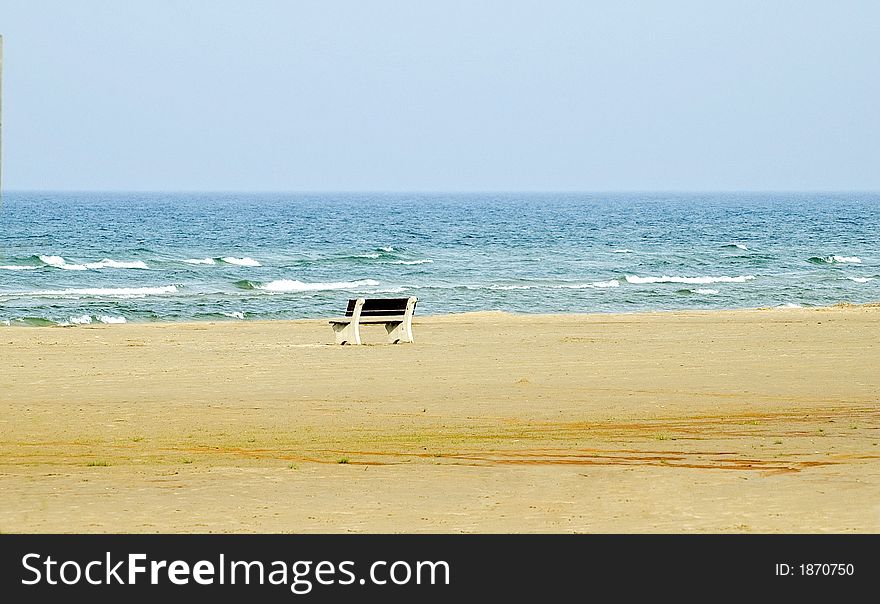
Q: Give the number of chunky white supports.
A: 2